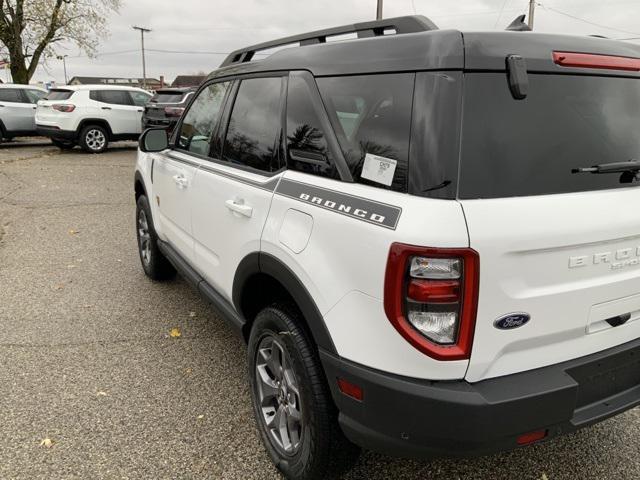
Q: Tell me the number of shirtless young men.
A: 0